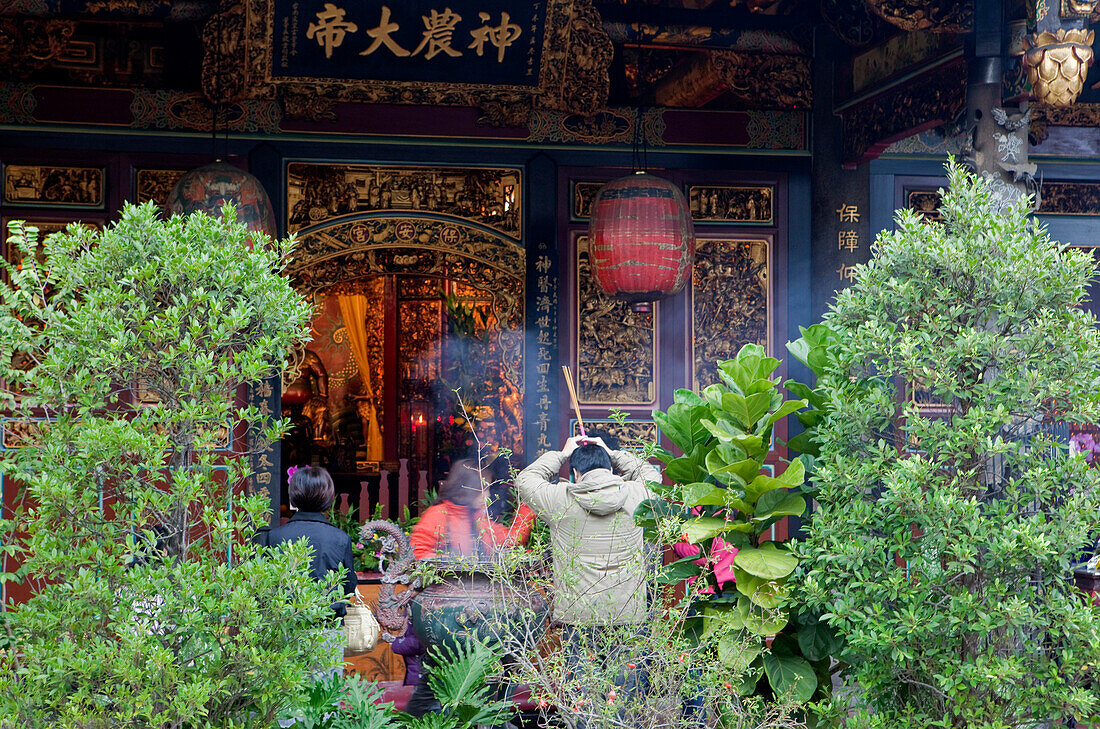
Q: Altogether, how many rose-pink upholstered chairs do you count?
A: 0